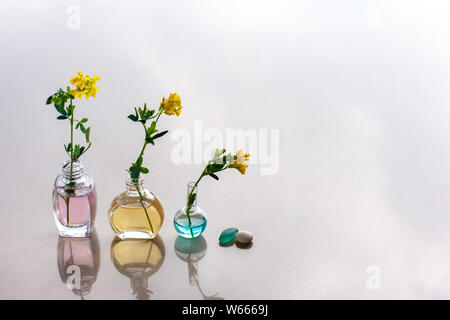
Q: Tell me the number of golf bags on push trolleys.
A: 0